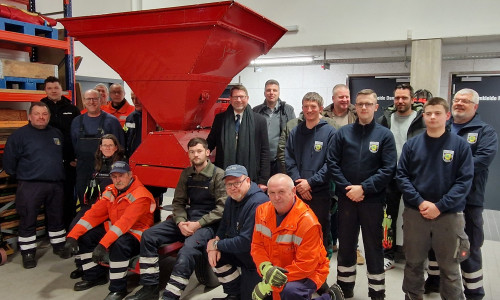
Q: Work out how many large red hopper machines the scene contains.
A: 1